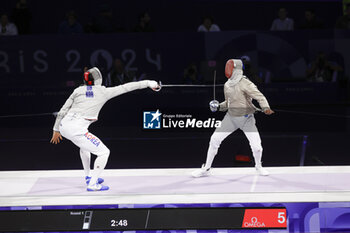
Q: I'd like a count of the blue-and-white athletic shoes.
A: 2